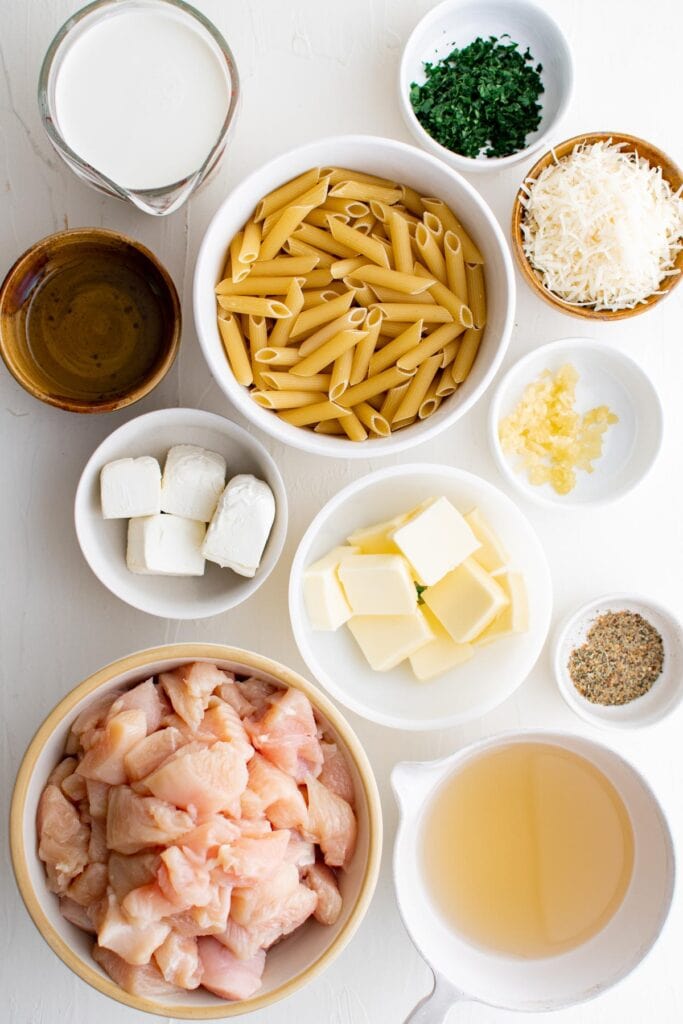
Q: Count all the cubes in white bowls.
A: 13